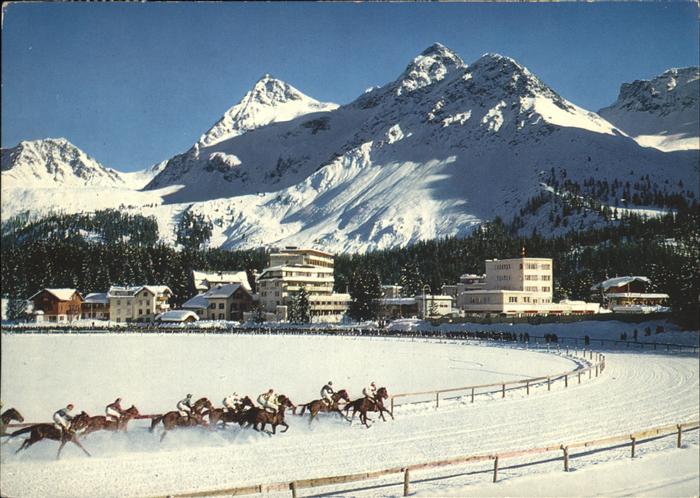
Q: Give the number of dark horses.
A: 8